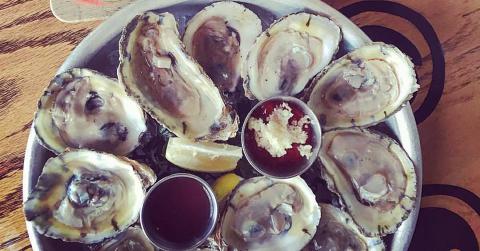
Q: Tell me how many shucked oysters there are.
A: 10